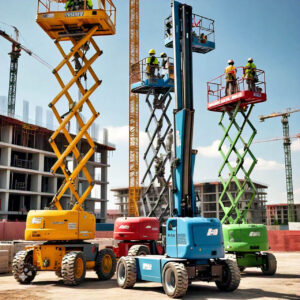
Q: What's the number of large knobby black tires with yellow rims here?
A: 2